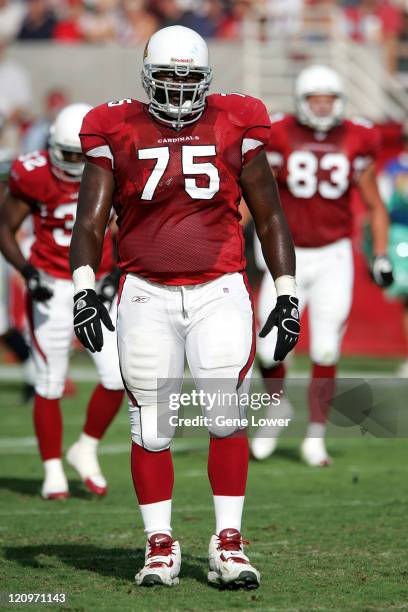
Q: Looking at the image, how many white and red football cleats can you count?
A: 6